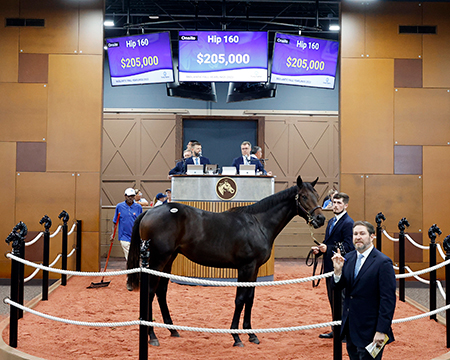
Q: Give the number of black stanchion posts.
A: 11